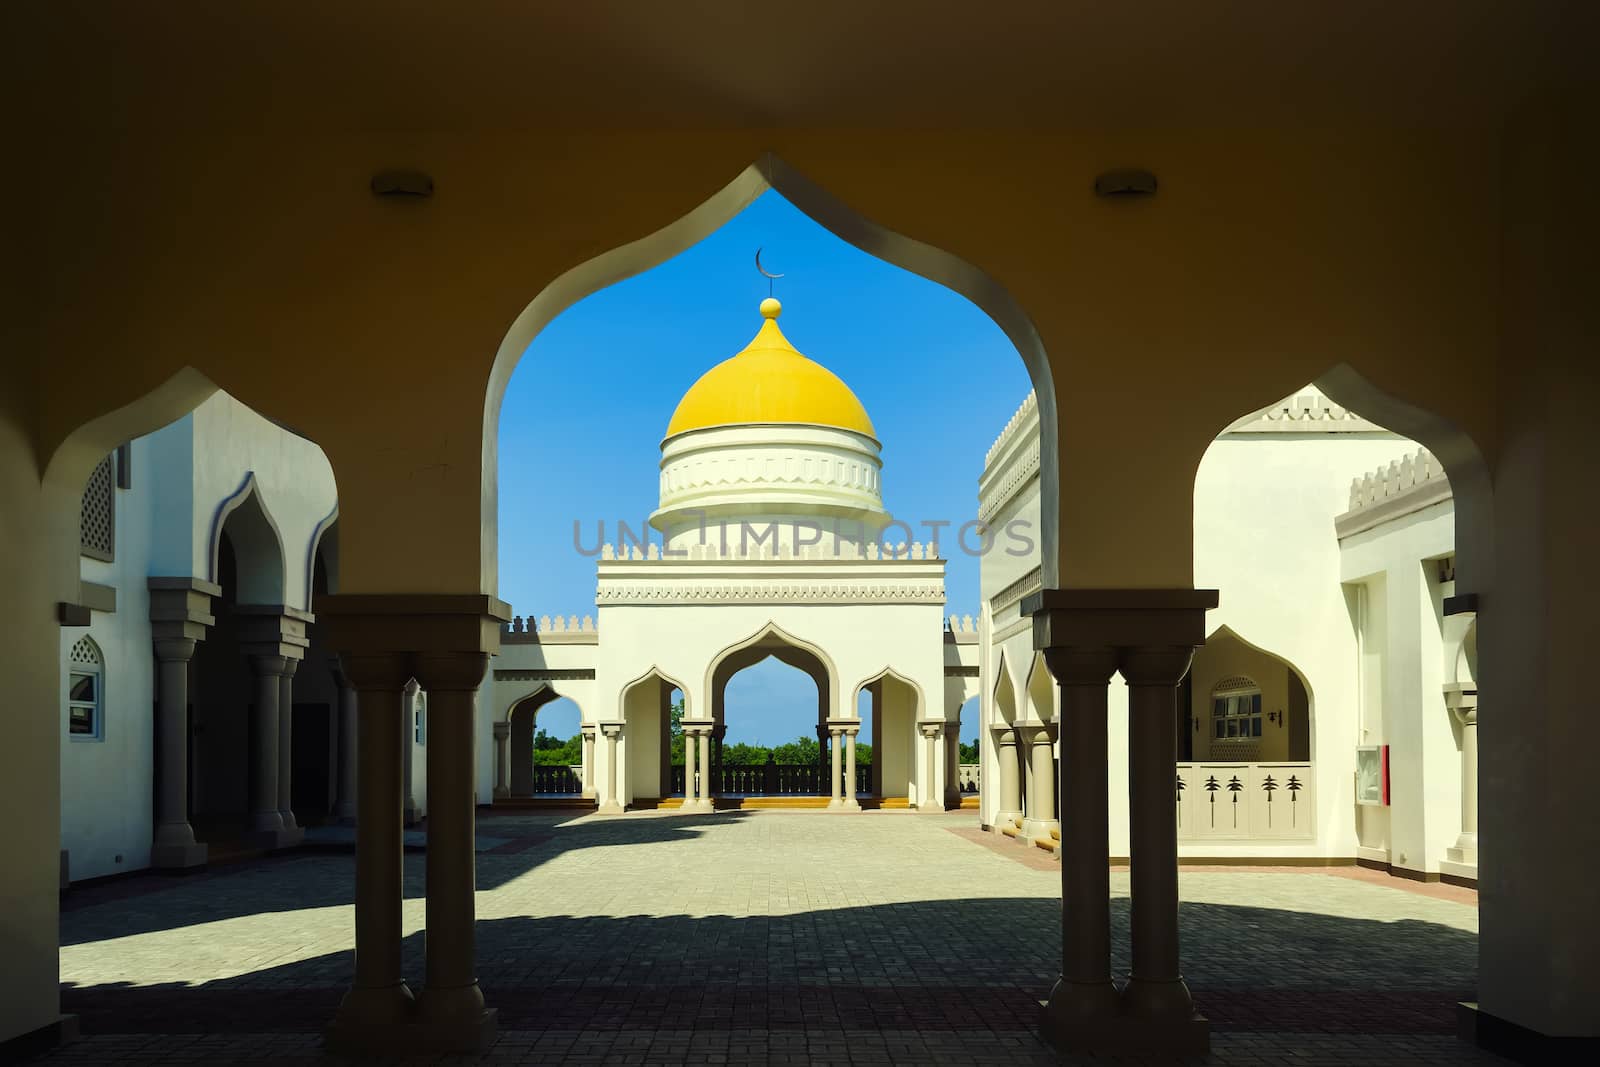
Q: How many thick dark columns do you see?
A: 4